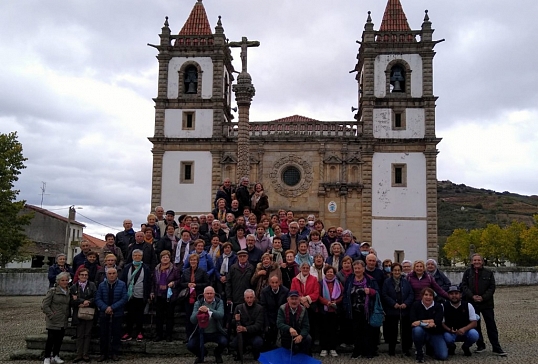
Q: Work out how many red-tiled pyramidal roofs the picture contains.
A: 2